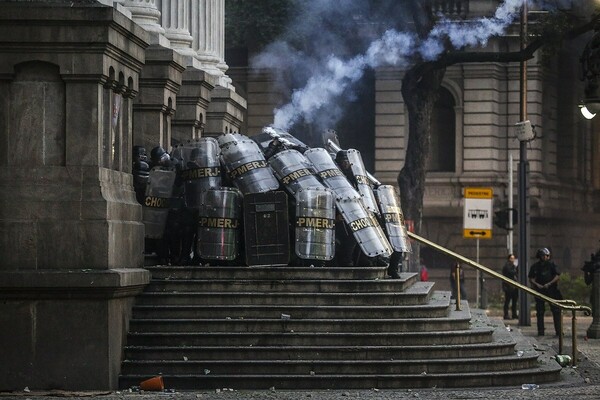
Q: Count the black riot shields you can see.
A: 1